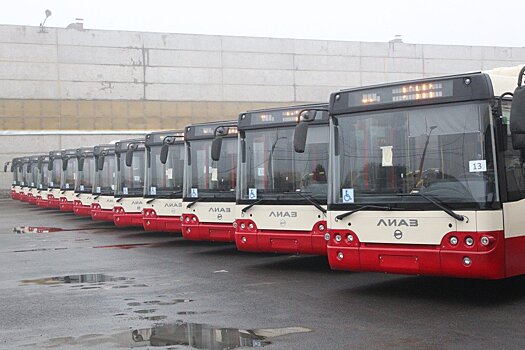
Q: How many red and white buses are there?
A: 13